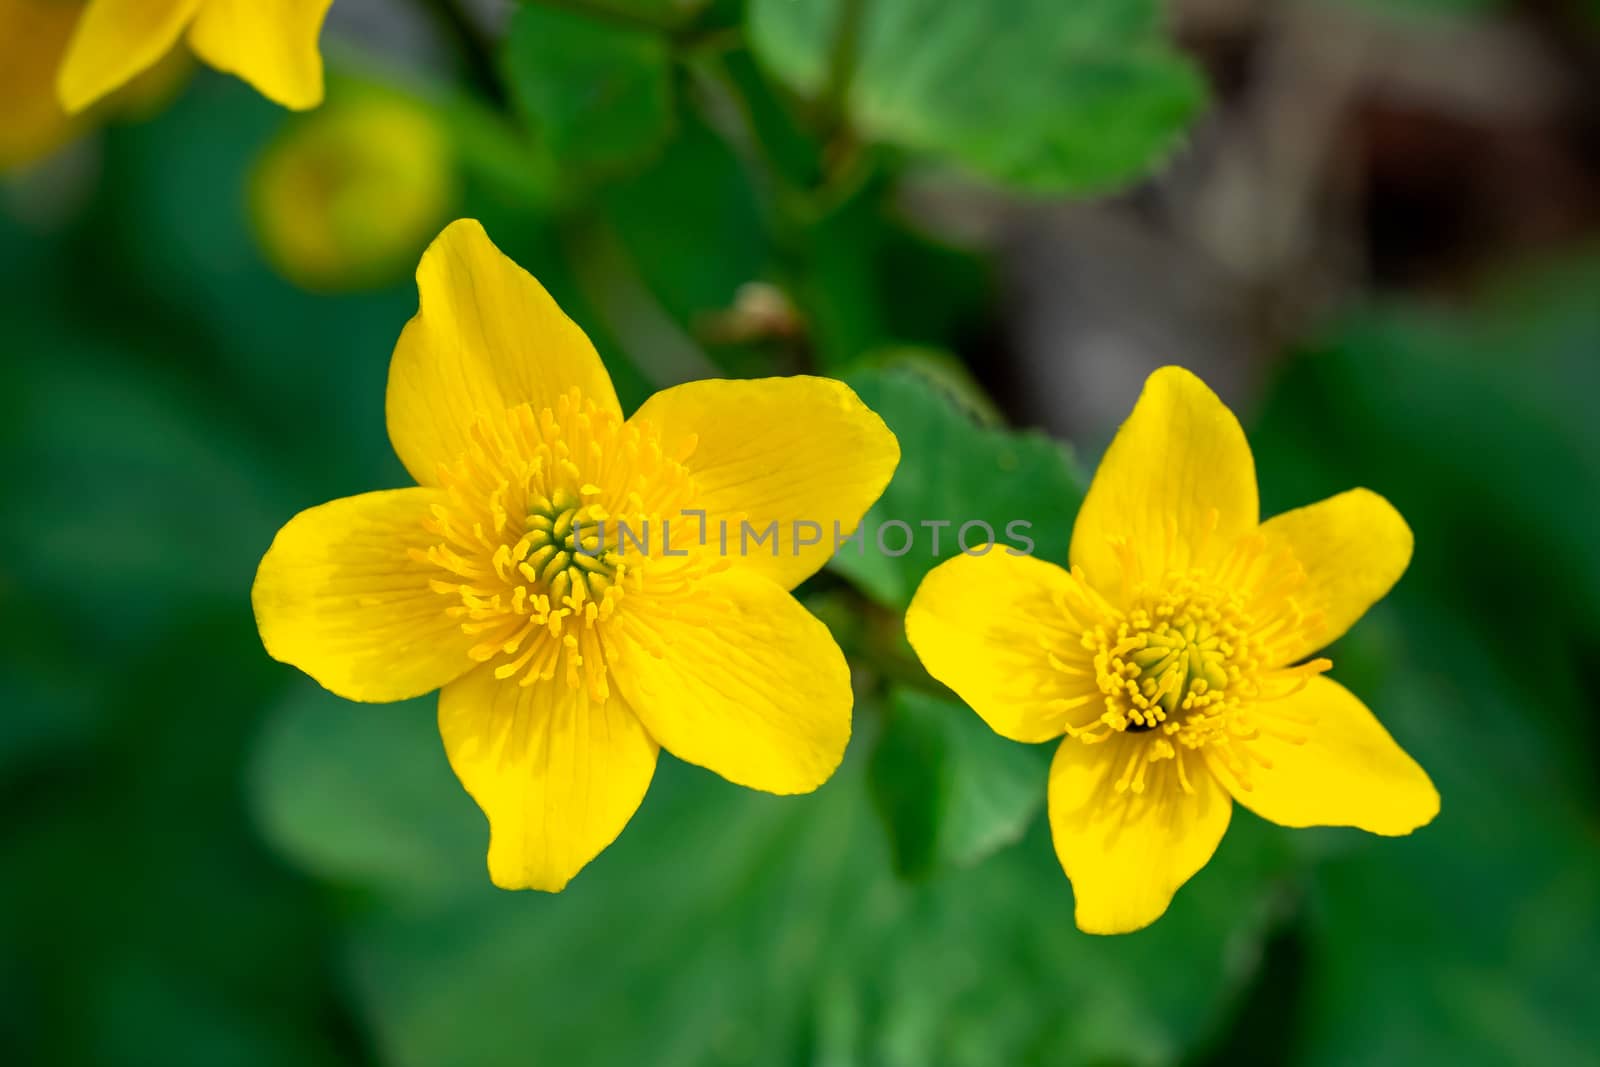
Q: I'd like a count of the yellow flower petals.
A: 12